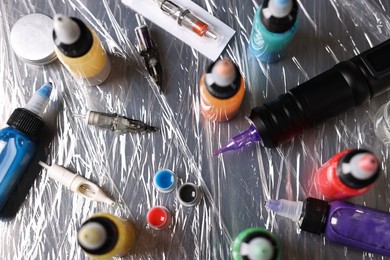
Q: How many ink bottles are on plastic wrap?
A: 8